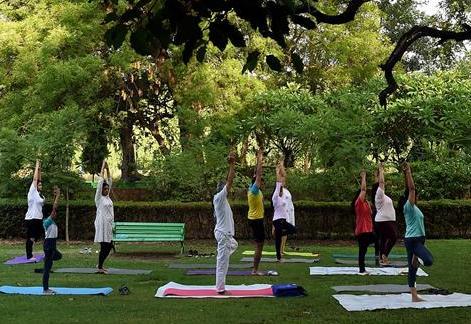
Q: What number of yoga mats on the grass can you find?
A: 13